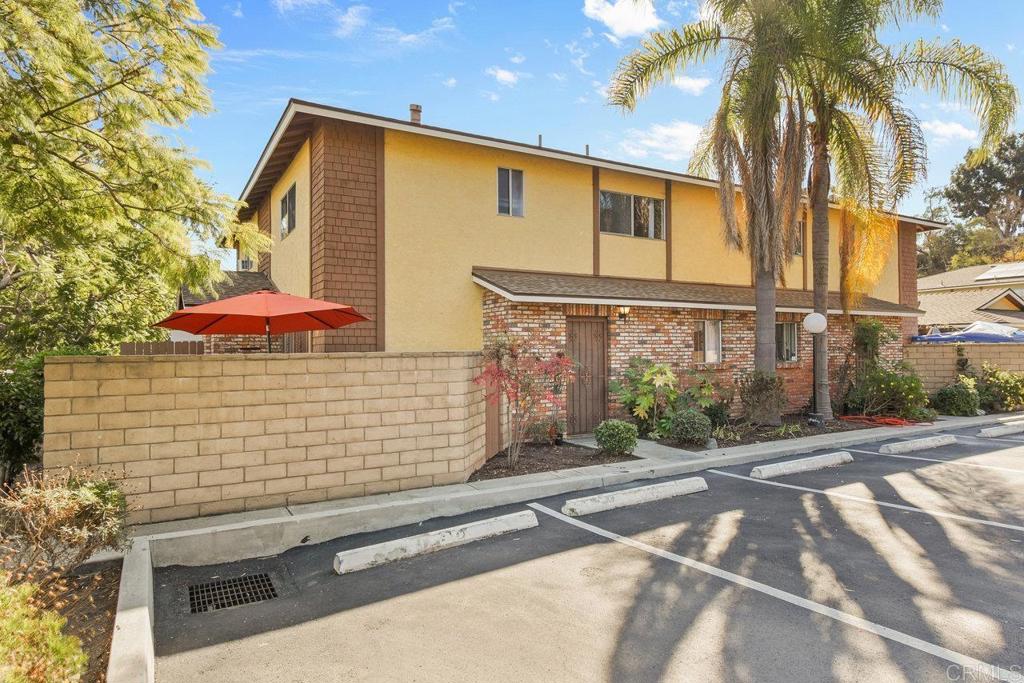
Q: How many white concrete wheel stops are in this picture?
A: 5